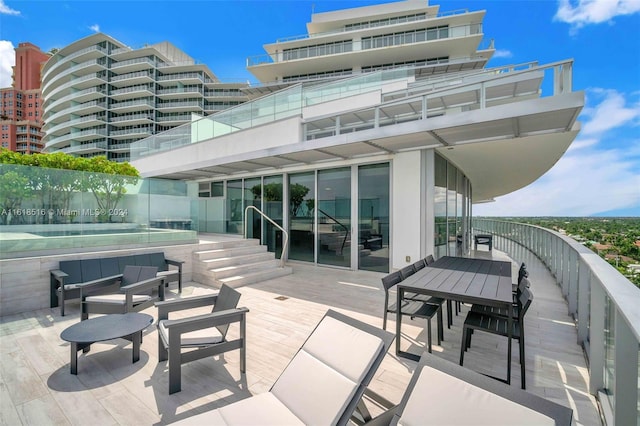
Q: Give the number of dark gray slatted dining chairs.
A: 8